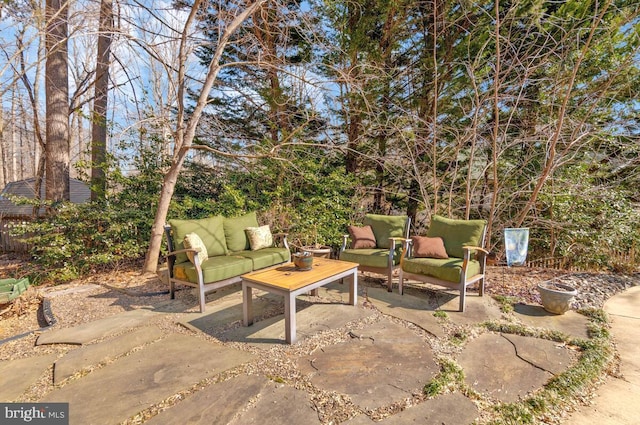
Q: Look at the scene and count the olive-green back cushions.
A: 4